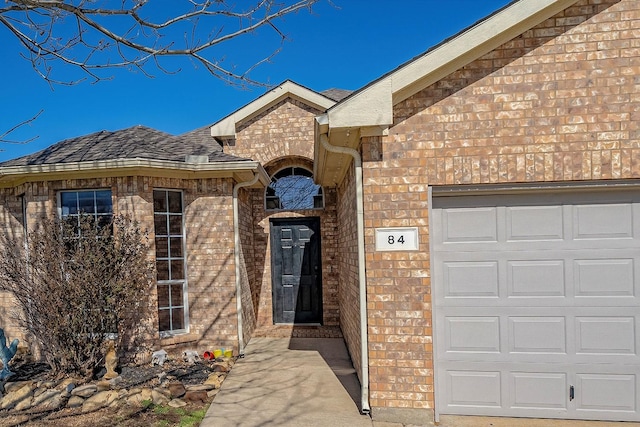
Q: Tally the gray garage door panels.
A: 12